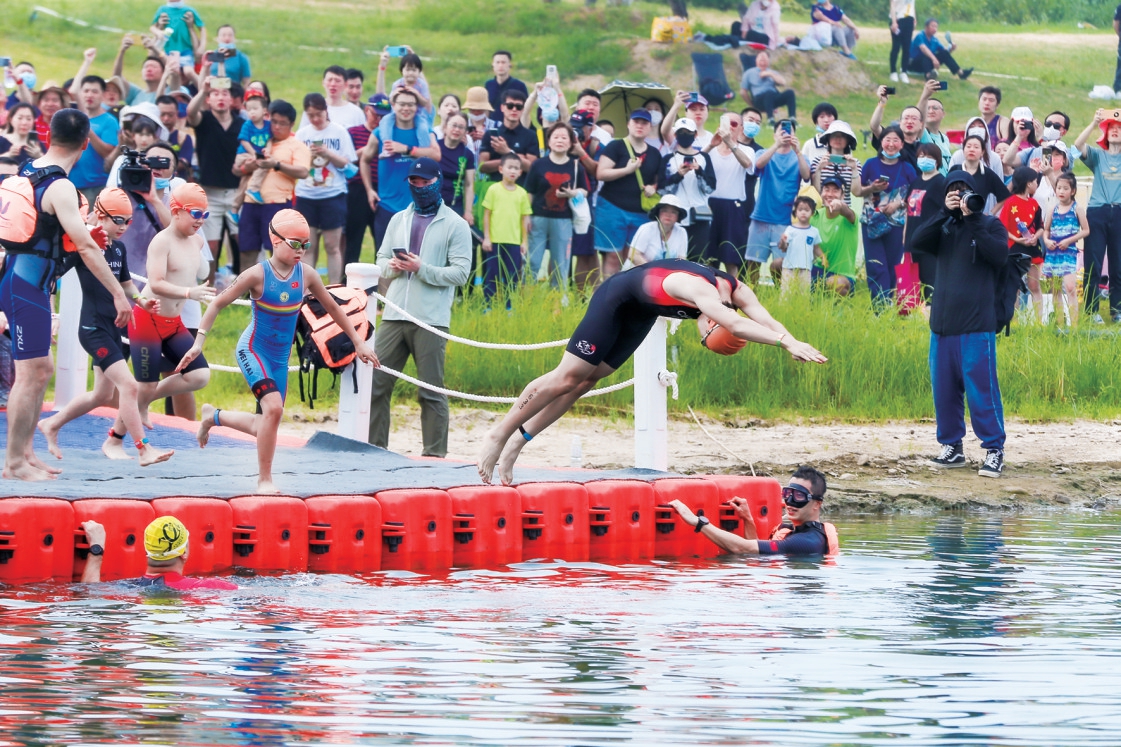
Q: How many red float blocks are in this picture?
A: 11